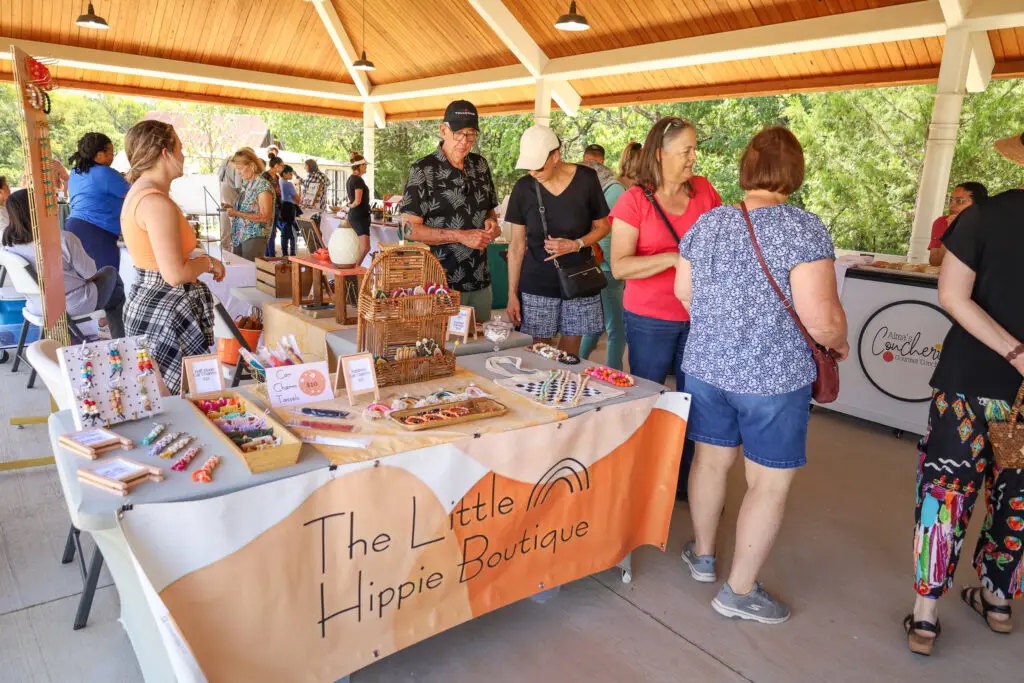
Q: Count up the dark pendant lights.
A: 3